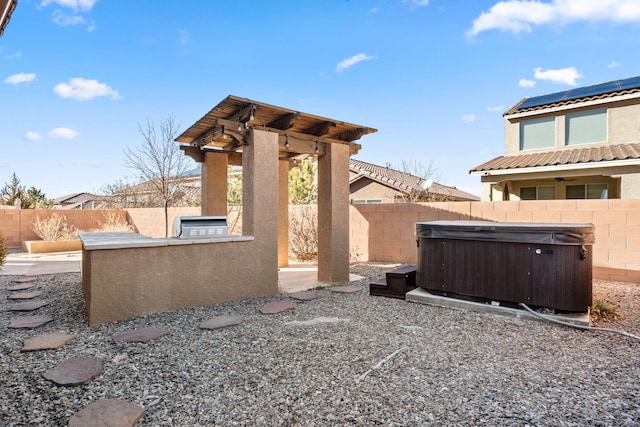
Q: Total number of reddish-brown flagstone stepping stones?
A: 13